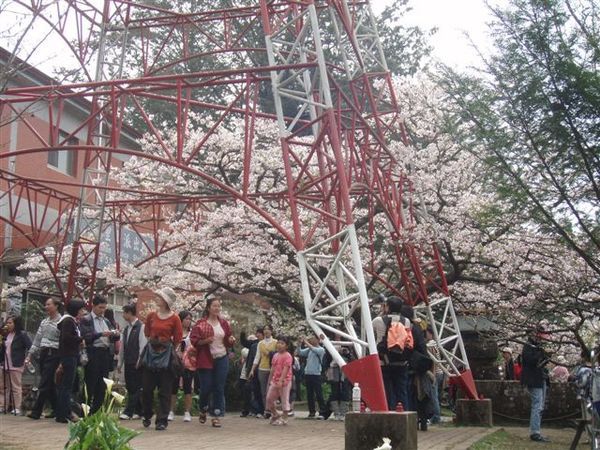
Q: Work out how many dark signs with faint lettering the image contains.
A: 1